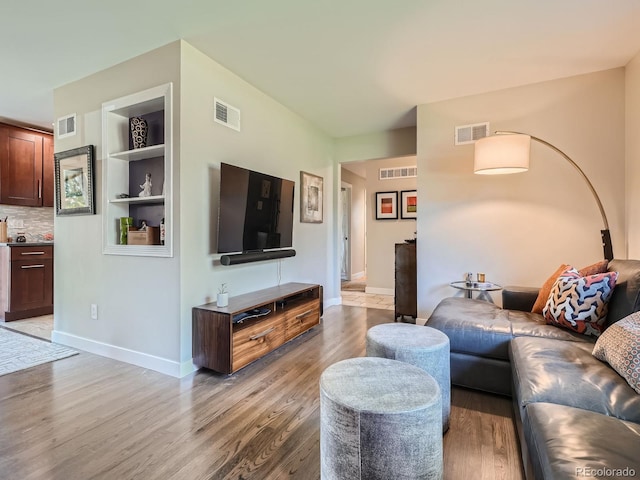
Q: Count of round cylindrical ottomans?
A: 2